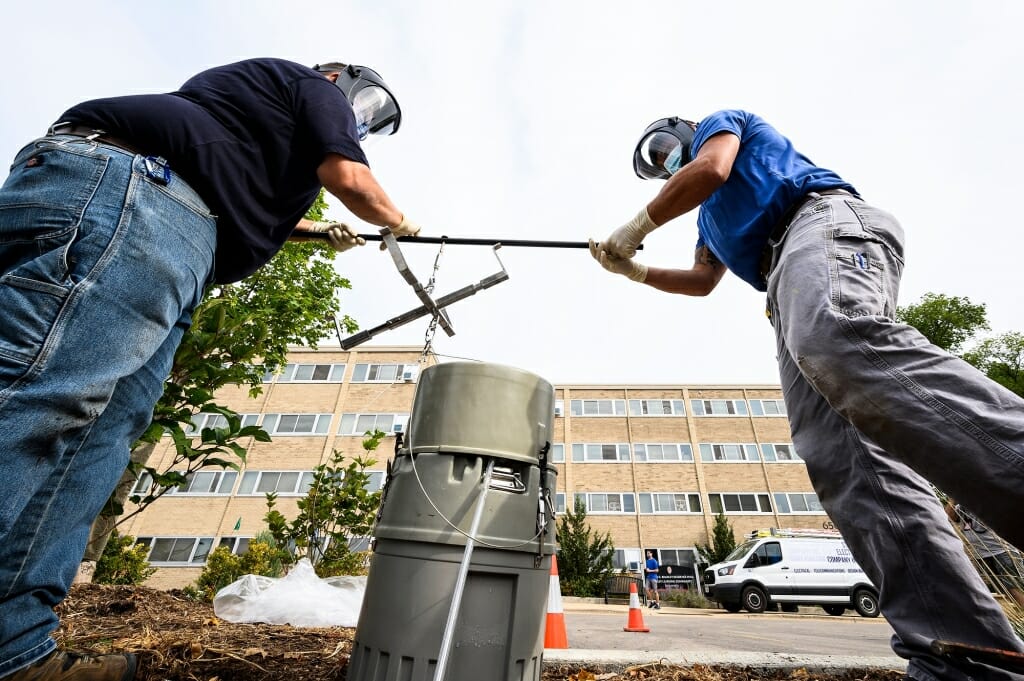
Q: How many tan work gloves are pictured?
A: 4